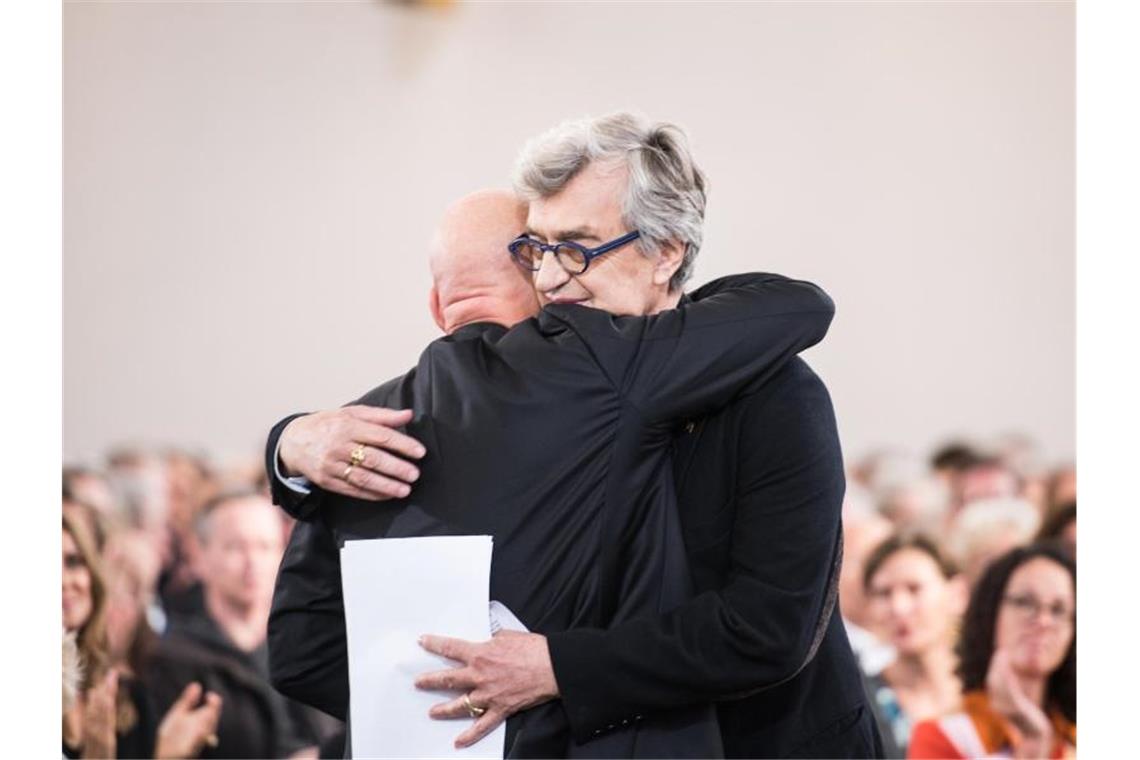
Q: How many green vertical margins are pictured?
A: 0